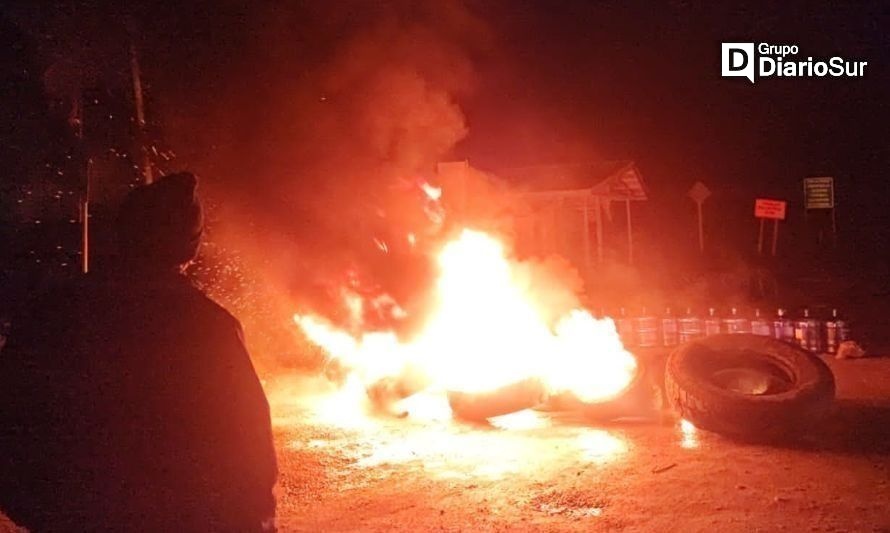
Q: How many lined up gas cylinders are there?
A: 11